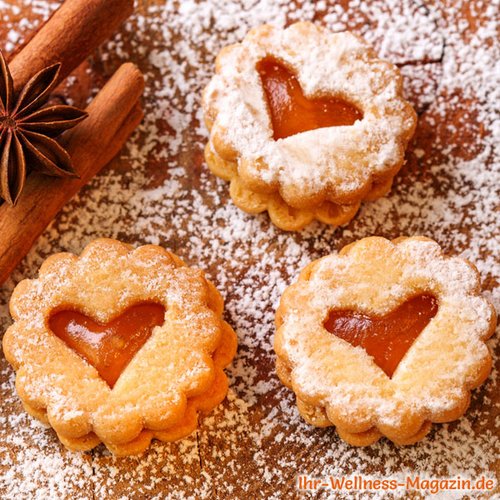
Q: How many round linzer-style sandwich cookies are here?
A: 3